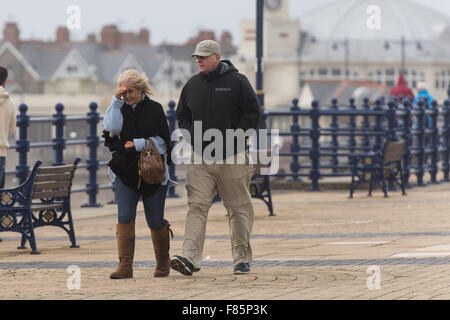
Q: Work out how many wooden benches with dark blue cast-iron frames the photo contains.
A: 3